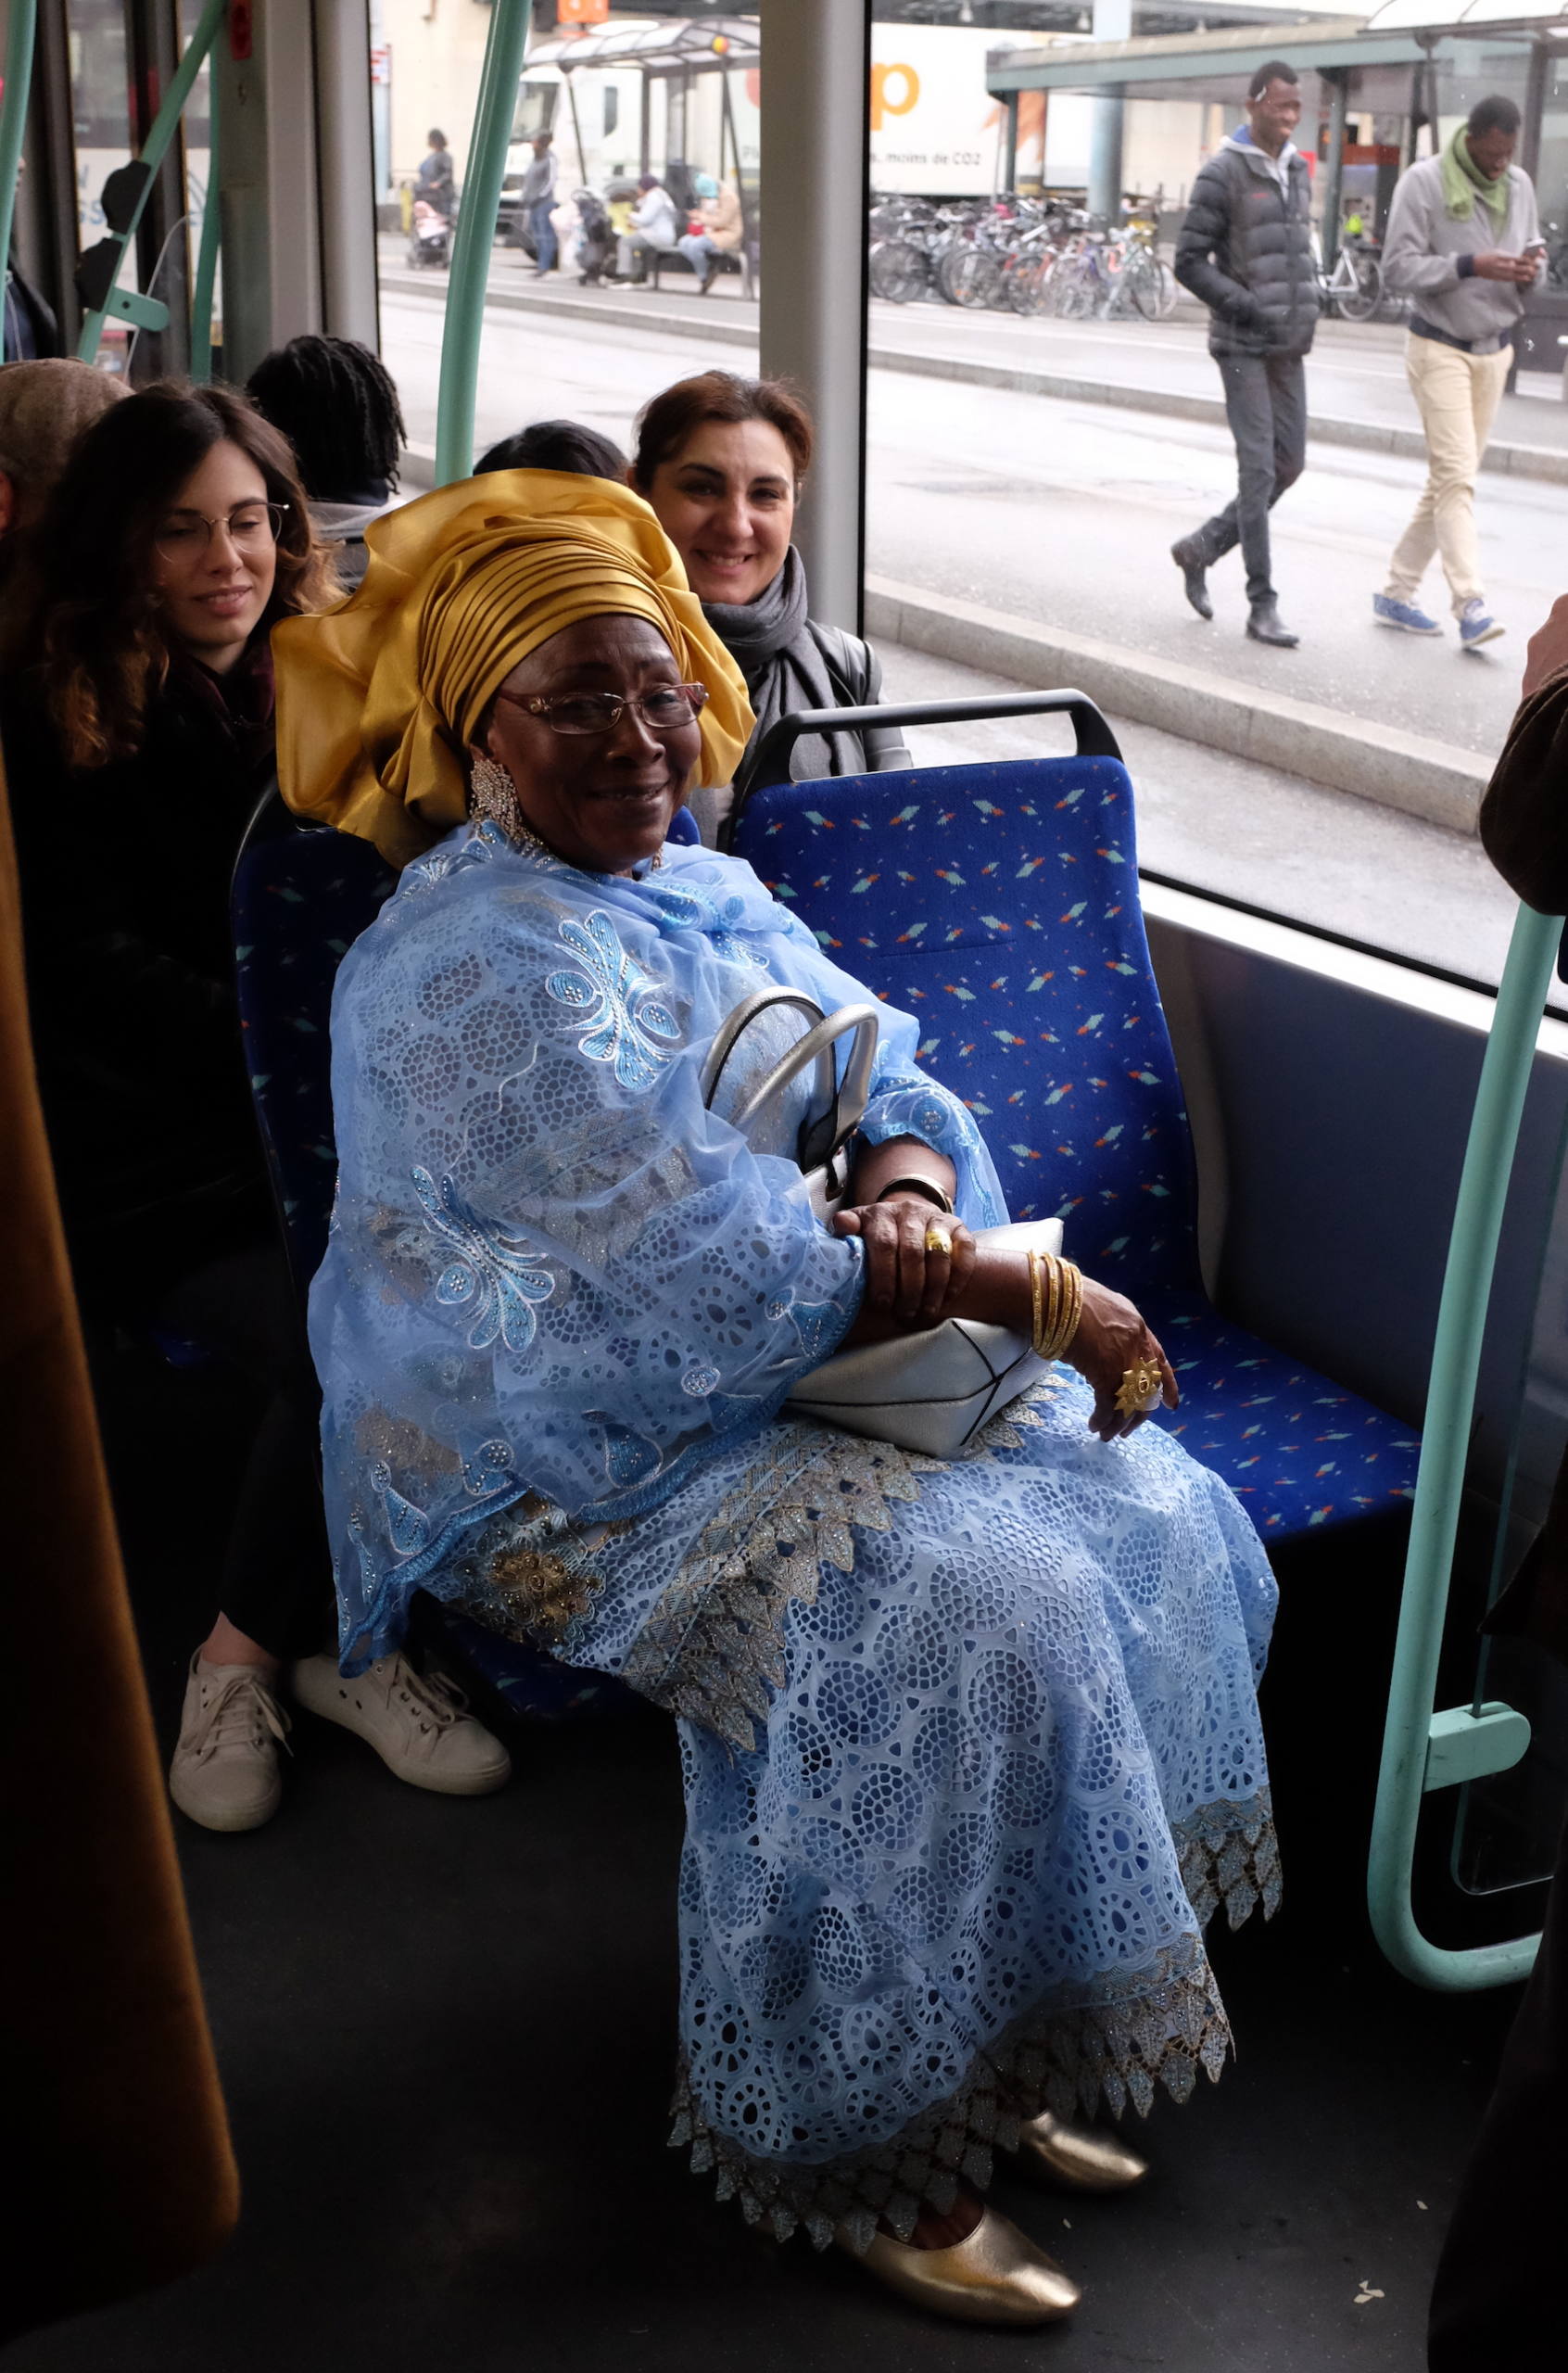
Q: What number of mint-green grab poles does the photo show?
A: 5